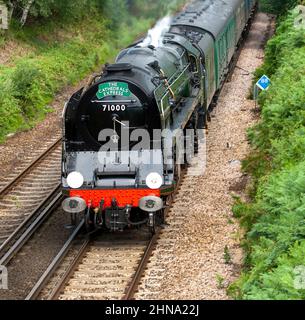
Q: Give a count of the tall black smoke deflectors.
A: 2